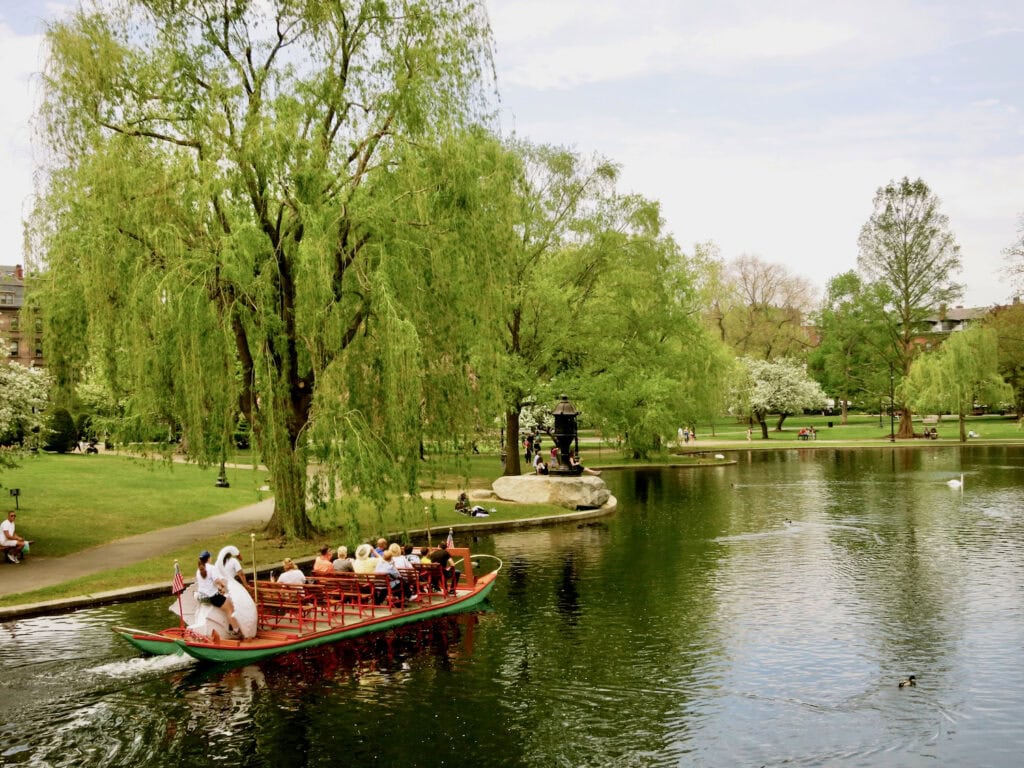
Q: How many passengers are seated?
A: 10